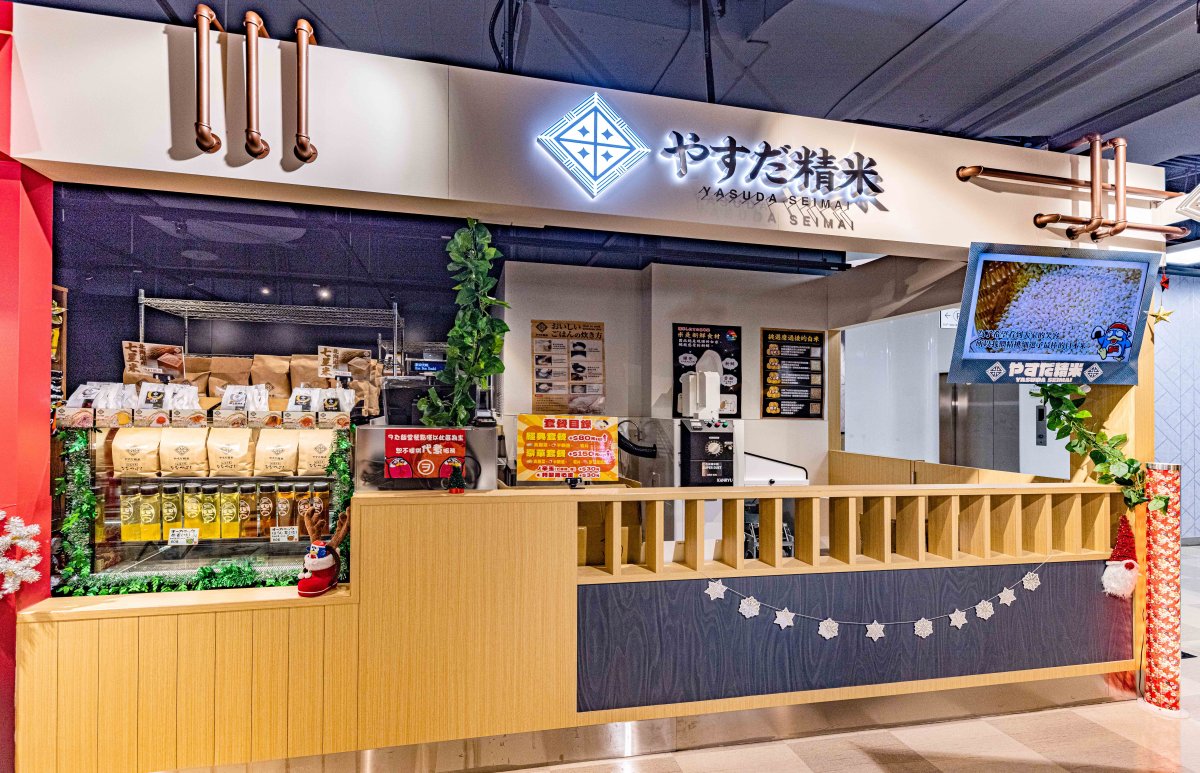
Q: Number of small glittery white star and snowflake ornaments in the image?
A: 10